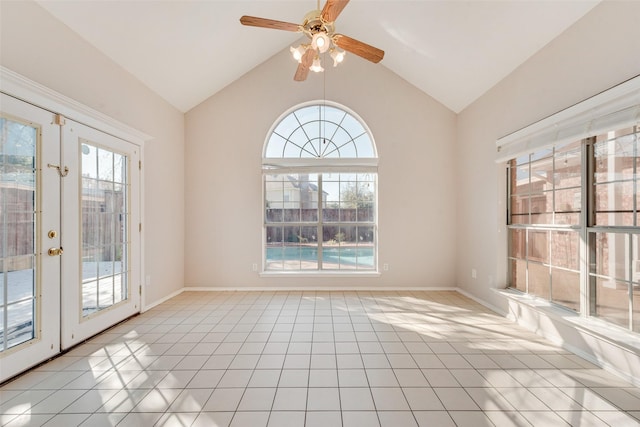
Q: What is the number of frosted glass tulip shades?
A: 4